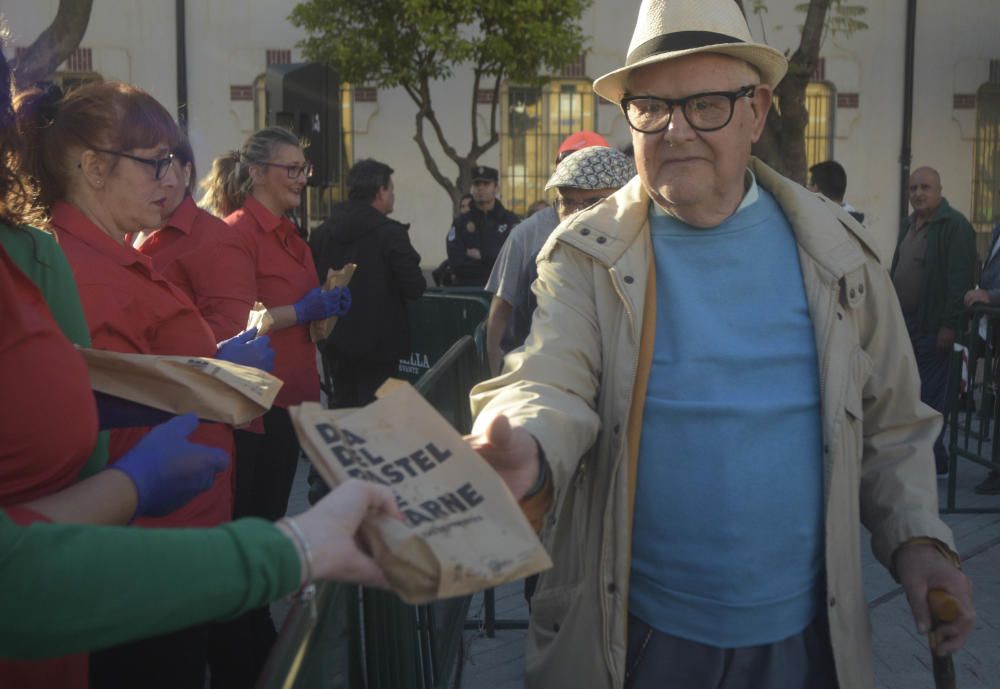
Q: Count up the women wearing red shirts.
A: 4